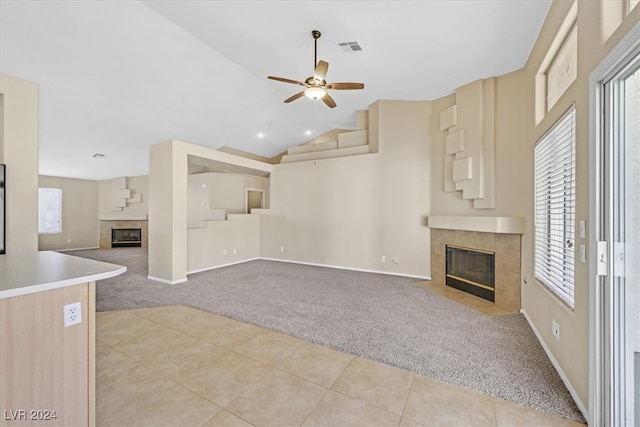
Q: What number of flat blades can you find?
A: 5